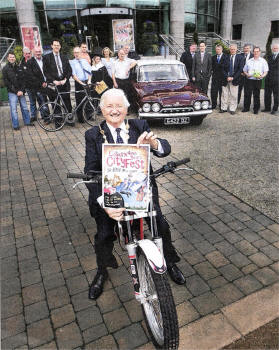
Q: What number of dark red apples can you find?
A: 0